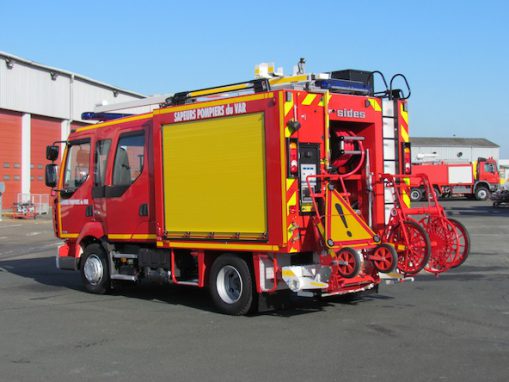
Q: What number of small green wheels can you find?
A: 0